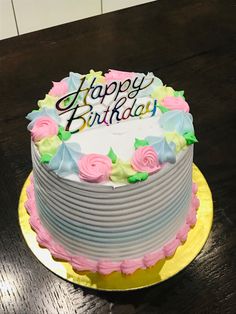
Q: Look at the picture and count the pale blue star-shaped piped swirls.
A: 6